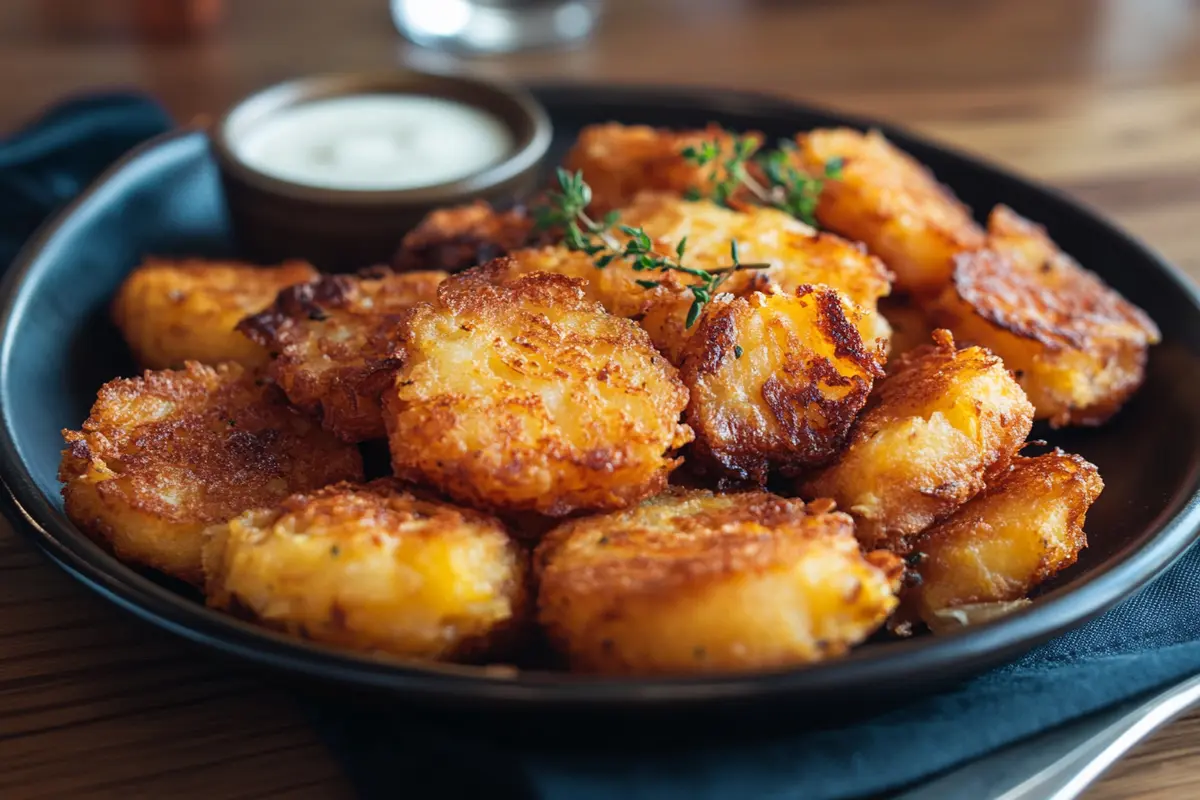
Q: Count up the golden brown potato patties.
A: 14